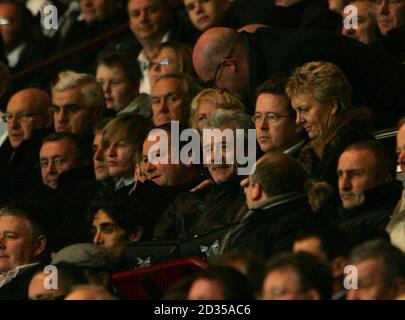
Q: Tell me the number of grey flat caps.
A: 1